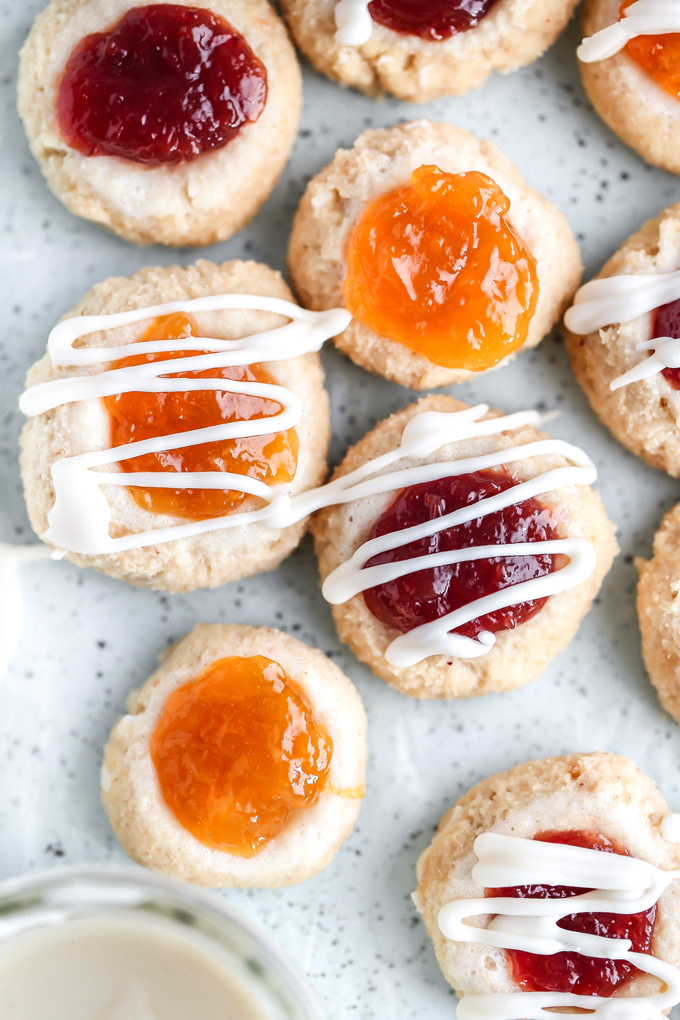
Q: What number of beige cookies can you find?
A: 10